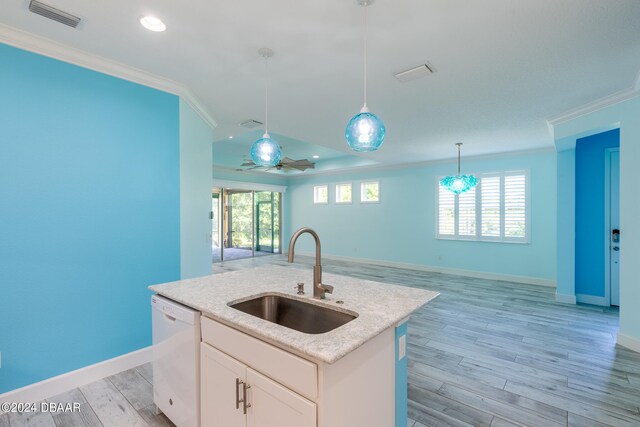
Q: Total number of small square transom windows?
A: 3